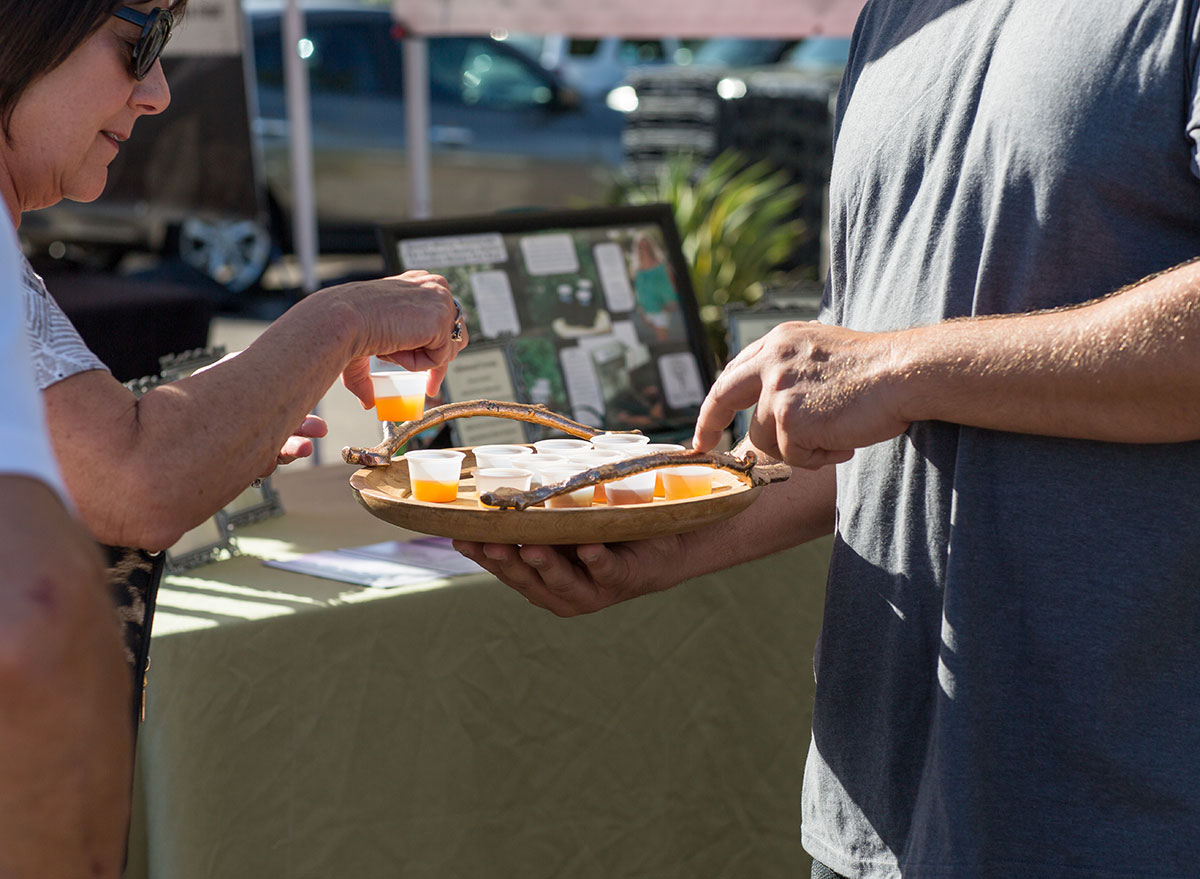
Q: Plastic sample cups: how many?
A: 12